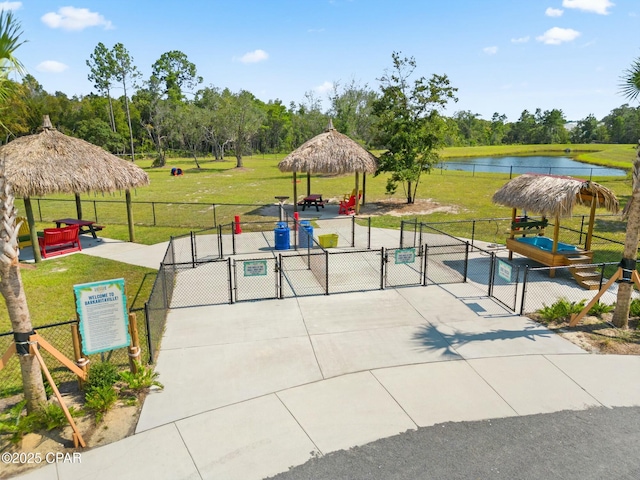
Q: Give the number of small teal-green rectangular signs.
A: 3